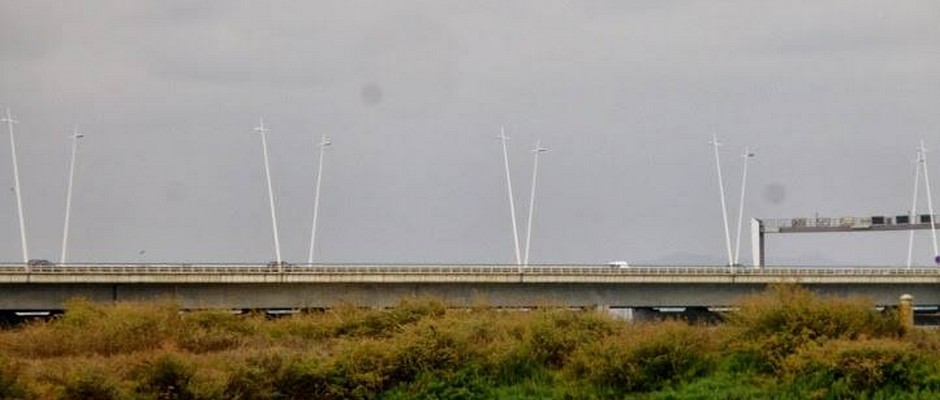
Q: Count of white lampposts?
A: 10